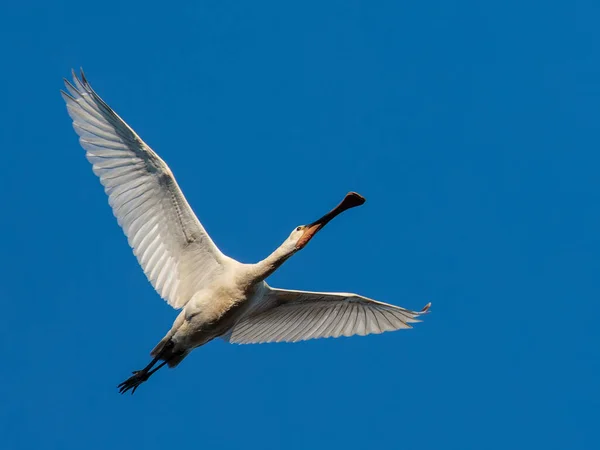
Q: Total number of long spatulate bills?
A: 1